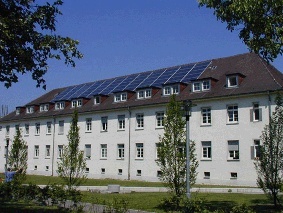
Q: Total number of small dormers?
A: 3